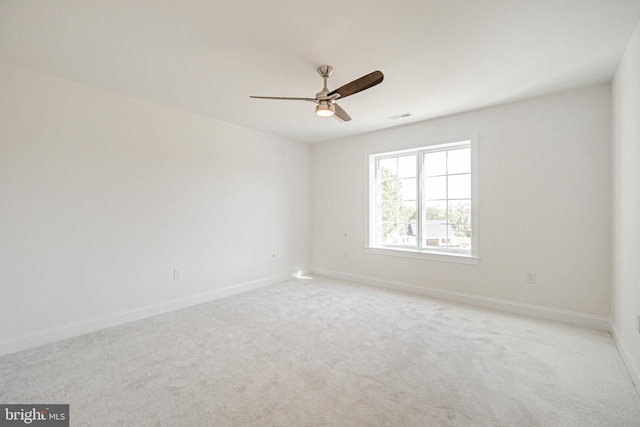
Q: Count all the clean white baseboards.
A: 3